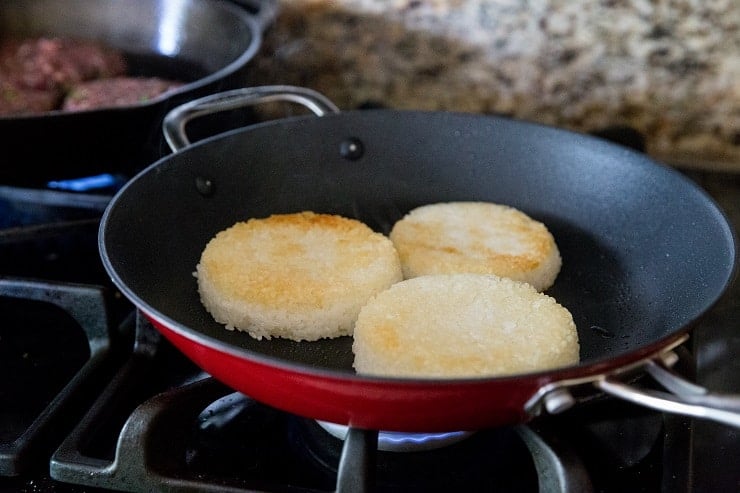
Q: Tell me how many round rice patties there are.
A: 3